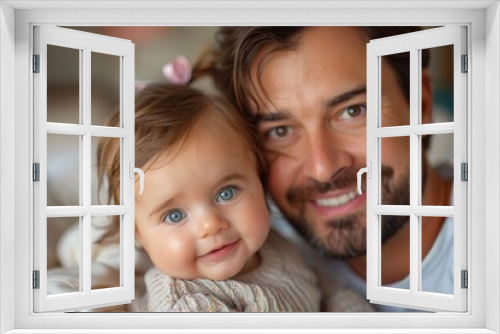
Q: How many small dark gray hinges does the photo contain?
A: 6